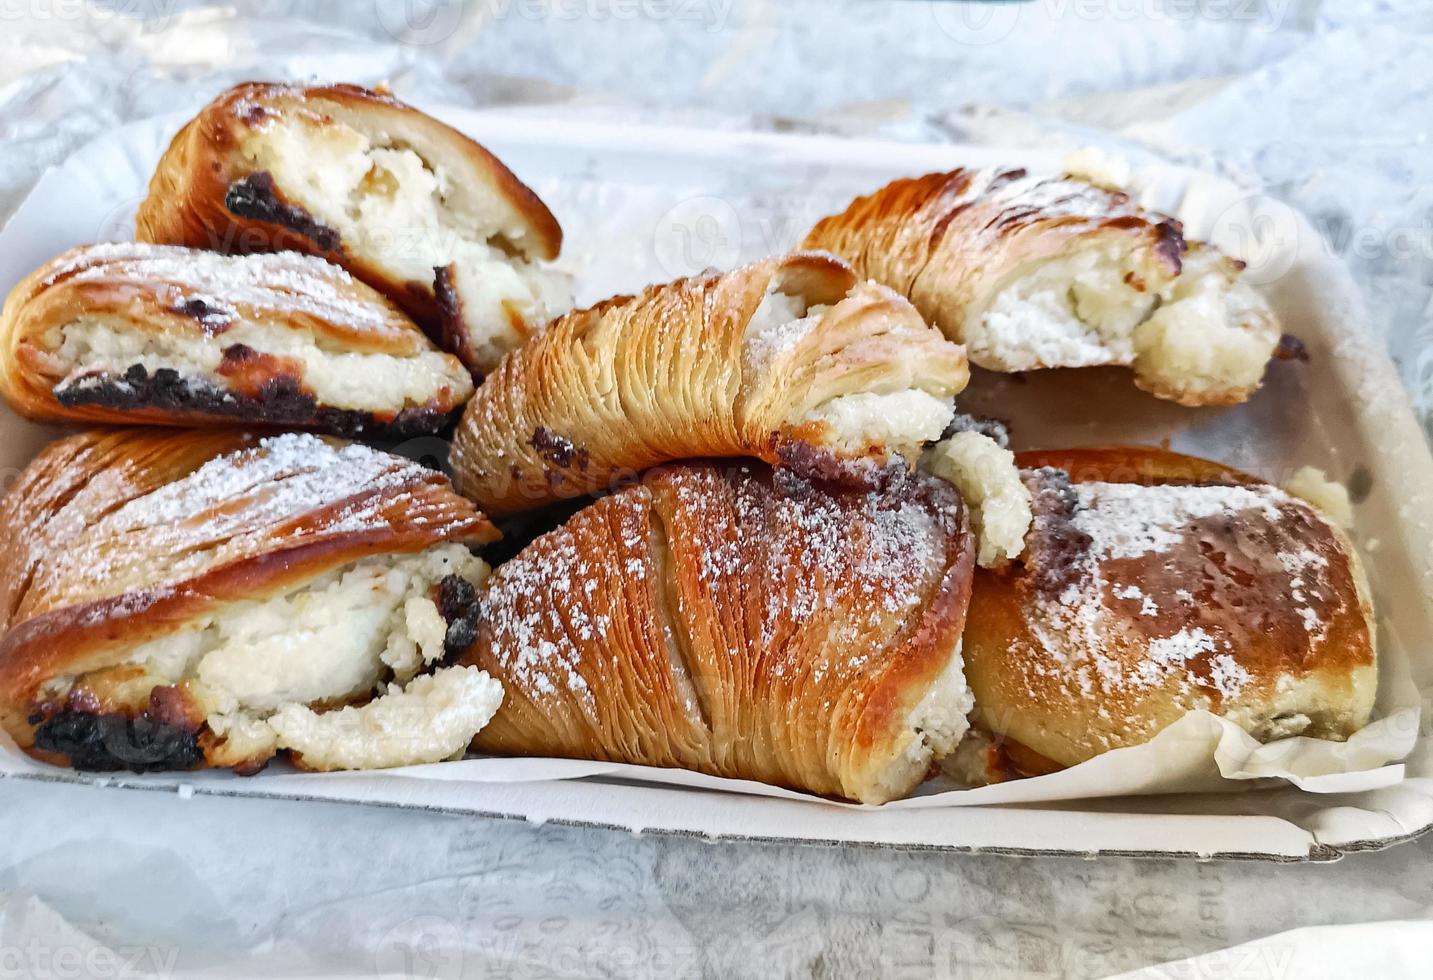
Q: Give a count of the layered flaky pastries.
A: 6